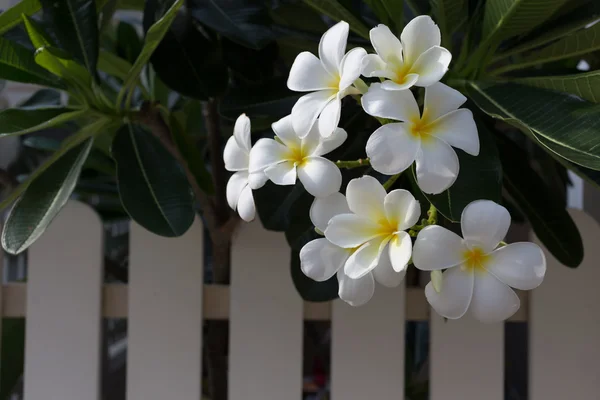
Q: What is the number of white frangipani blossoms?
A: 8